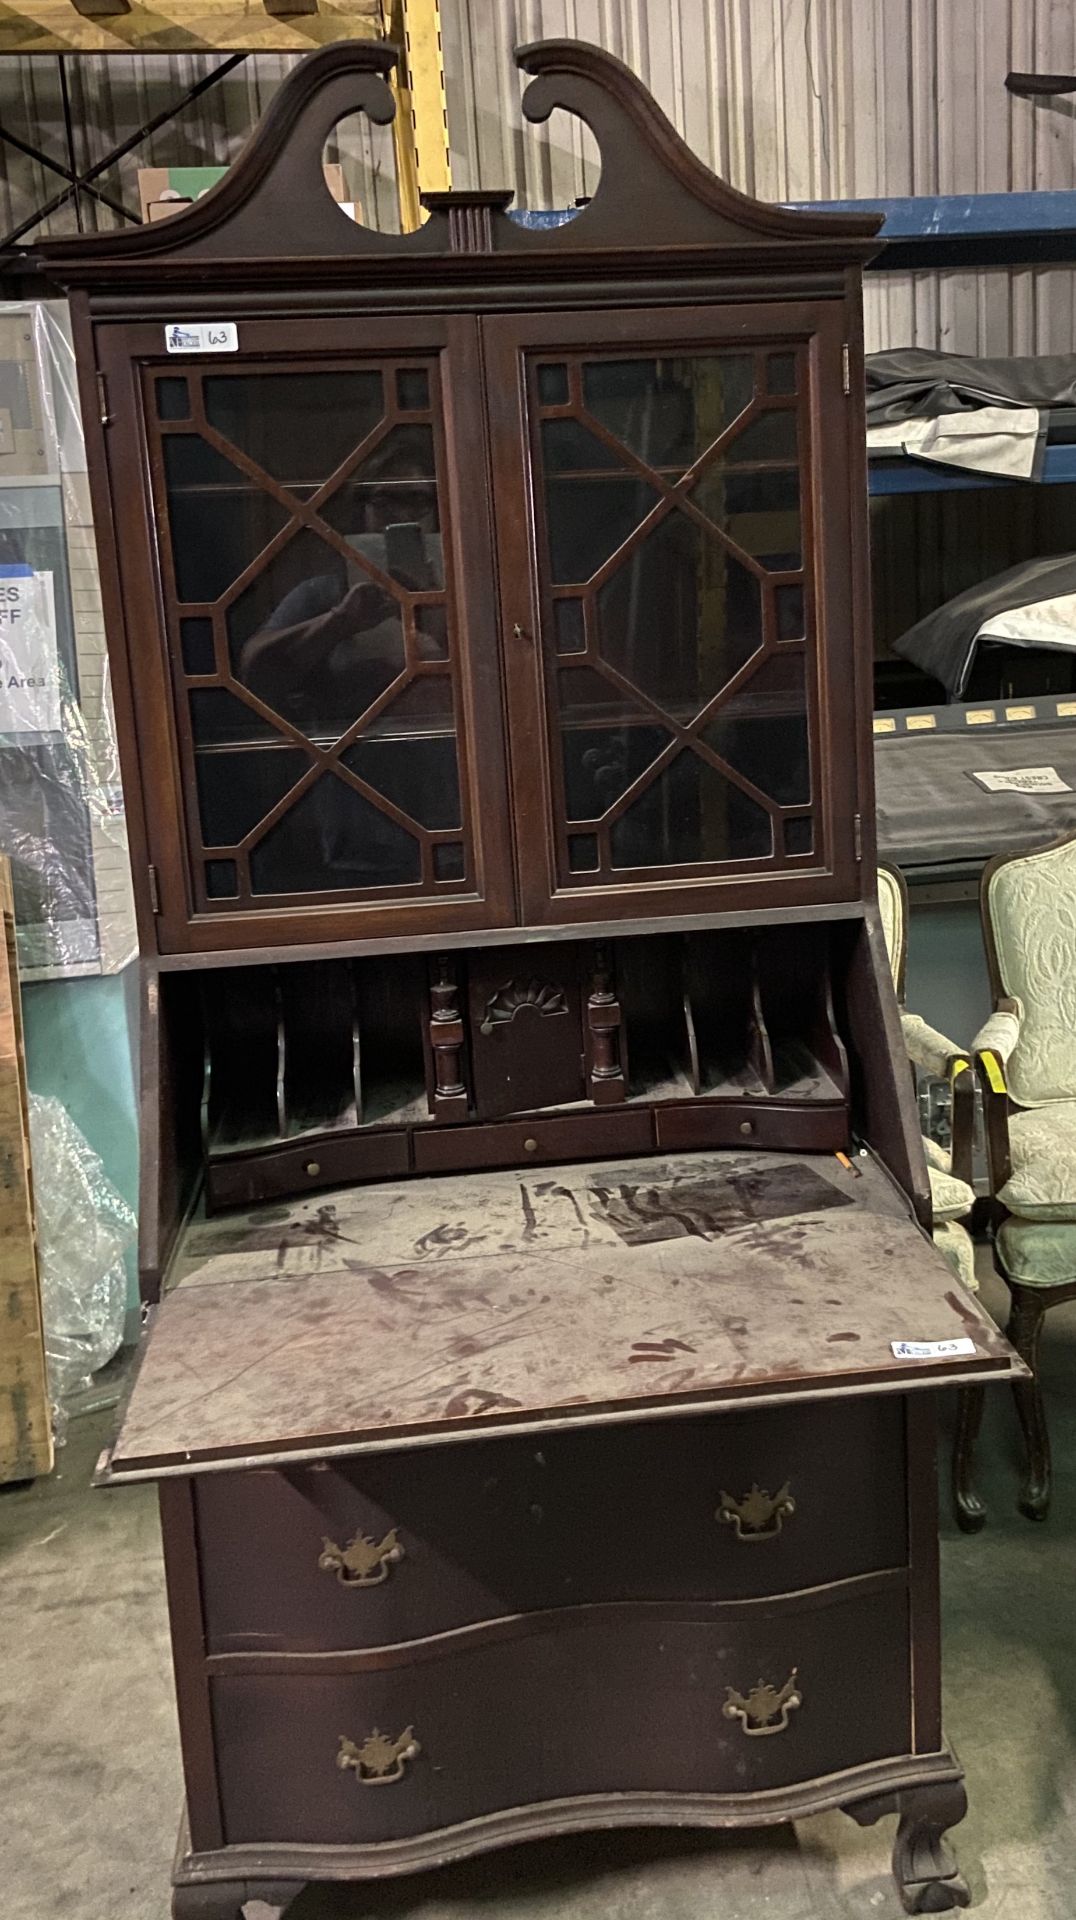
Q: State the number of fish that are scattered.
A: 0